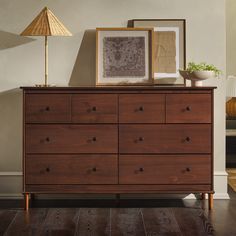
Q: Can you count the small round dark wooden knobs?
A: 12